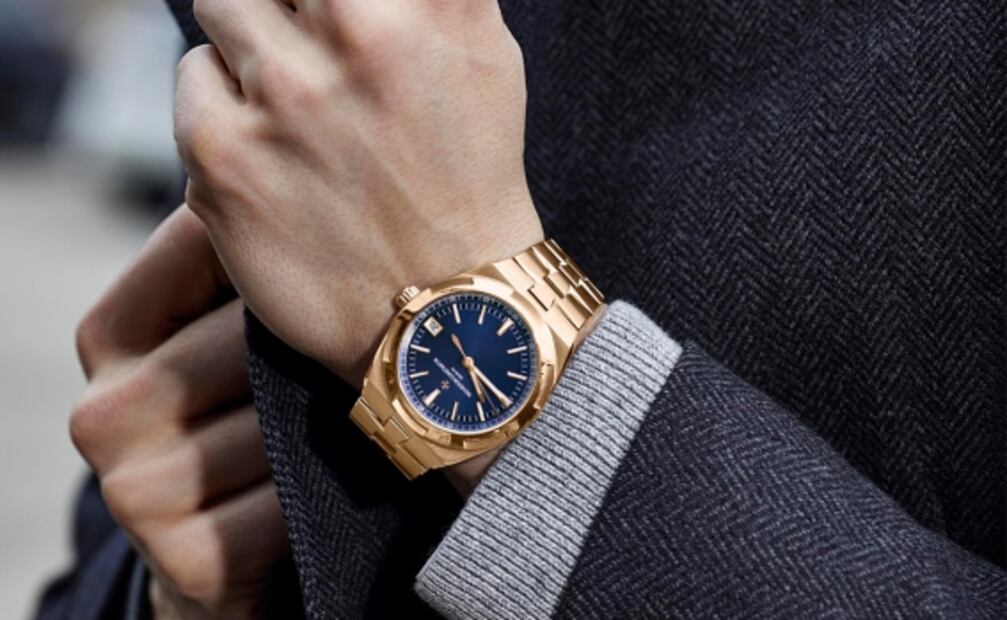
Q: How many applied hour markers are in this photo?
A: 11